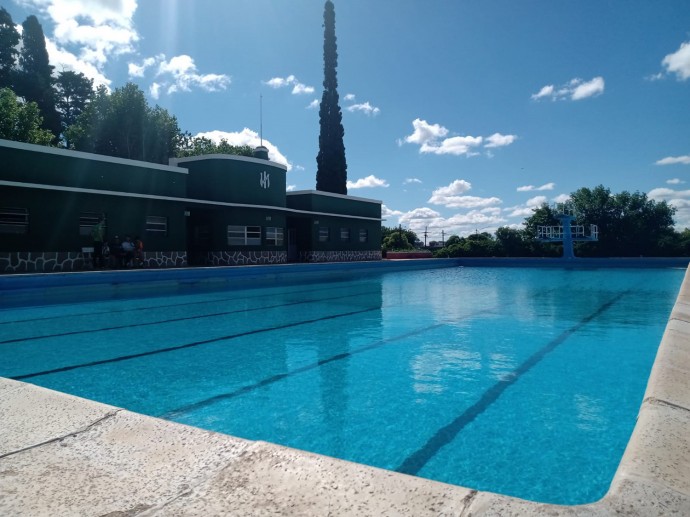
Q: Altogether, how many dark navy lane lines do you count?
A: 5